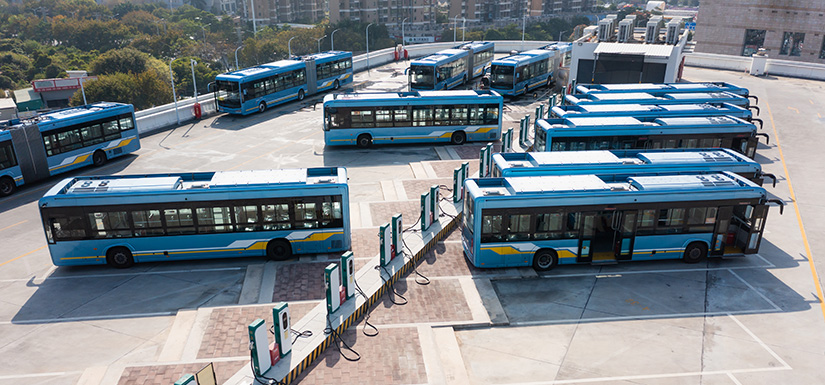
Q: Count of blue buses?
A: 12